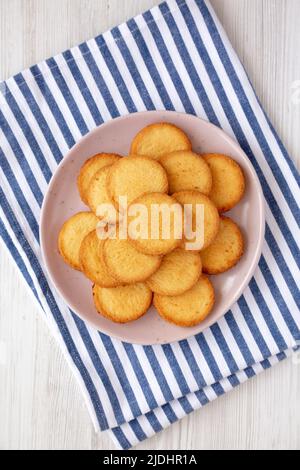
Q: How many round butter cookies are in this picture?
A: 15